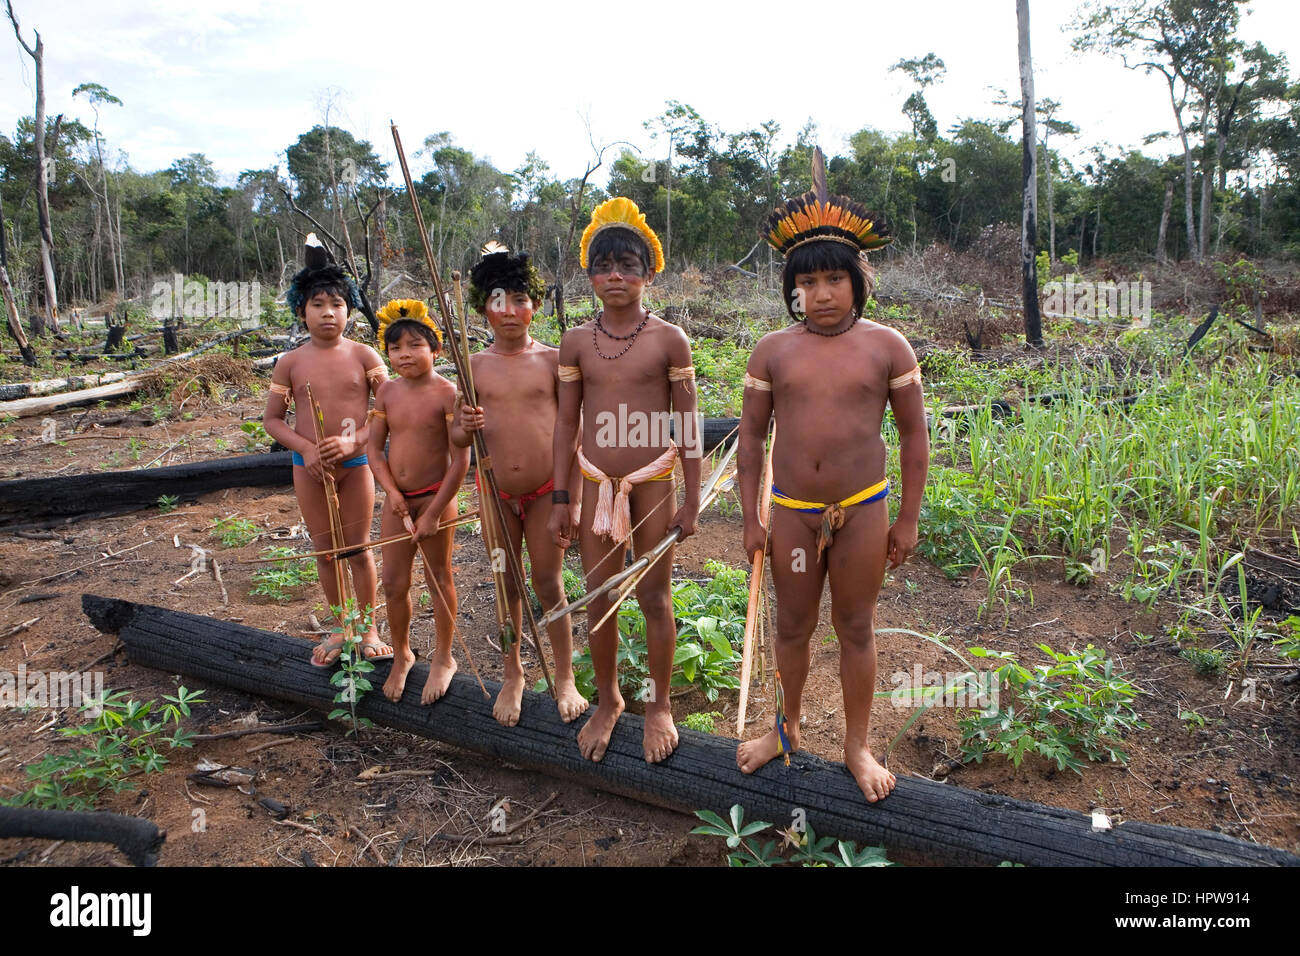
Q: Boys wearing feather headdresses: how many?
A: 5